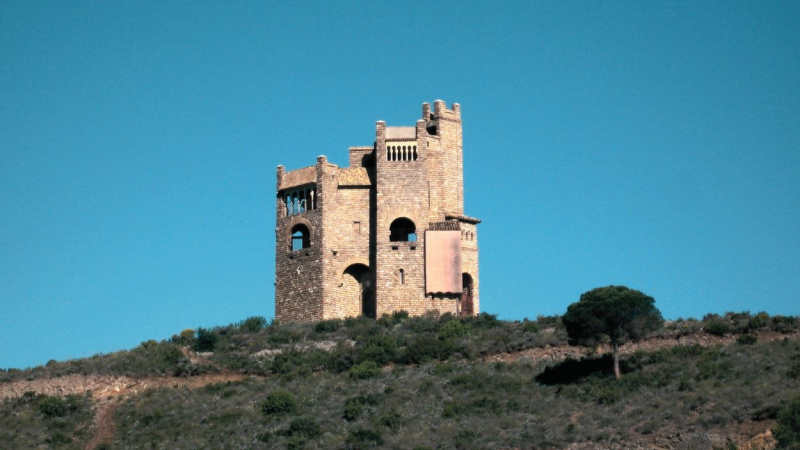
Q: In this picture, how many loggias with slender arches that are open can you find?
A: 2